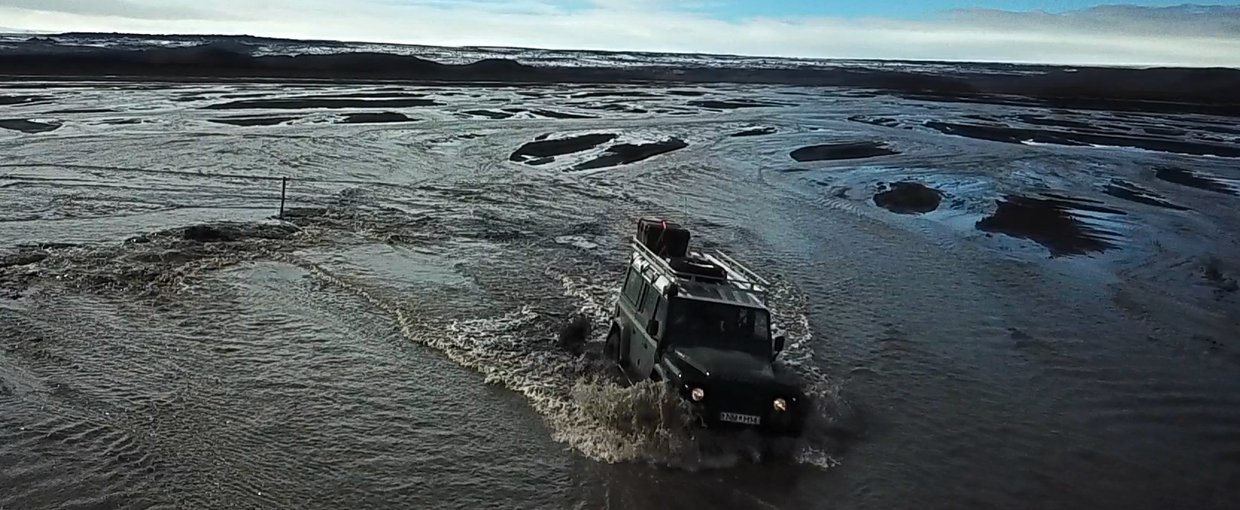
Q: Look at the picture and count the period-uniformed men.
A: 0